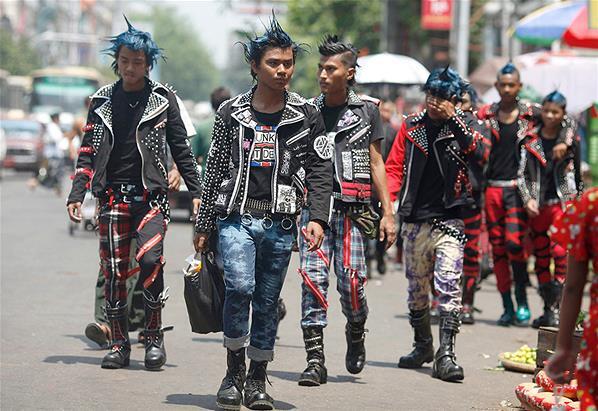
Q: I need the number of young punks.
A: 7